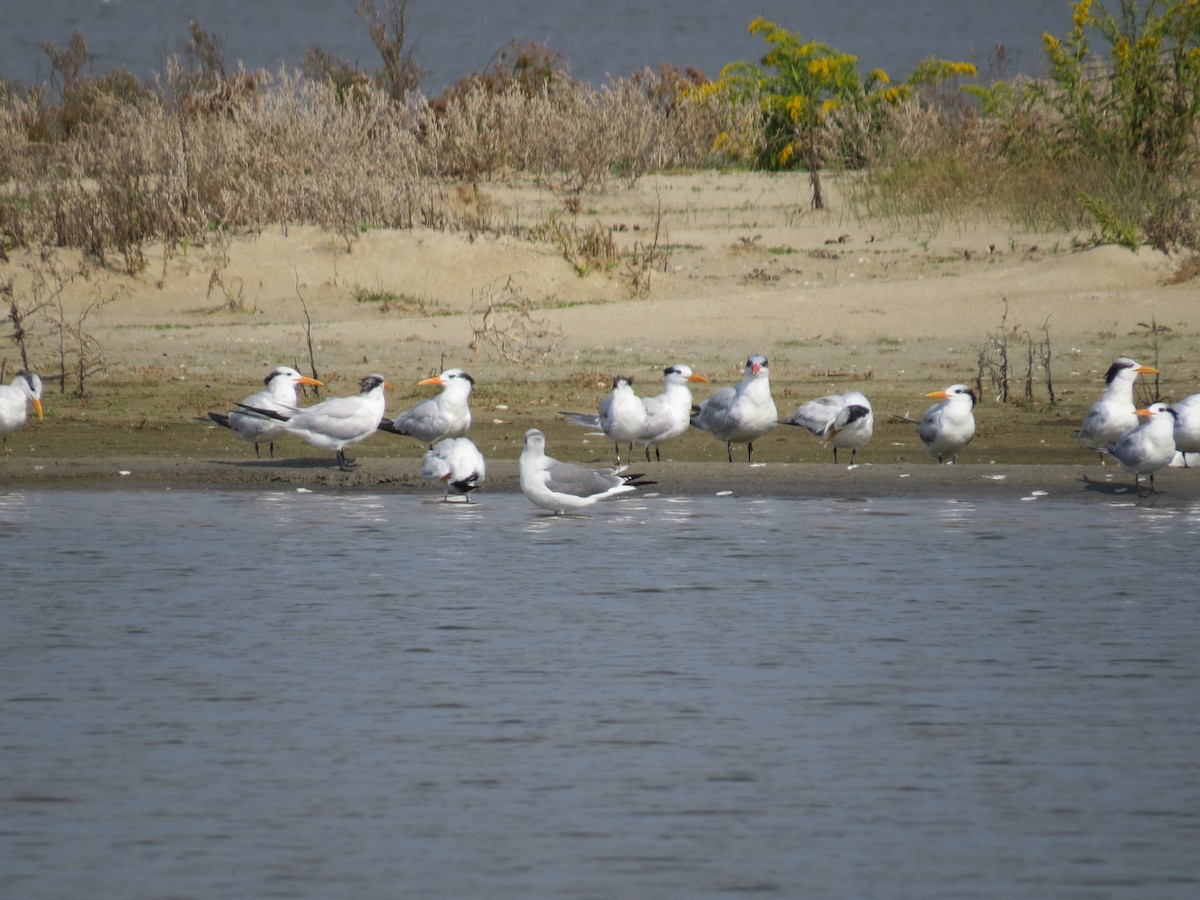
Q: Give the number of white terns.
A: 13